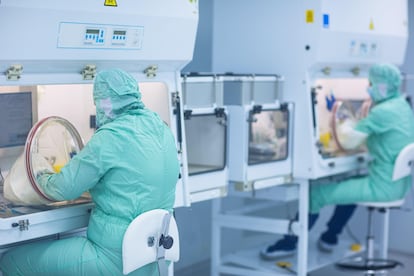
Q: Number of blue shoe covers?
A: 2